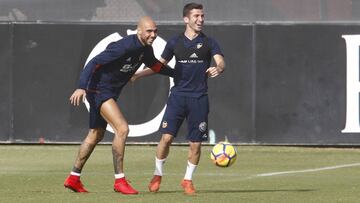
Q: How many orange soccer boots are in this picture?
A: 2